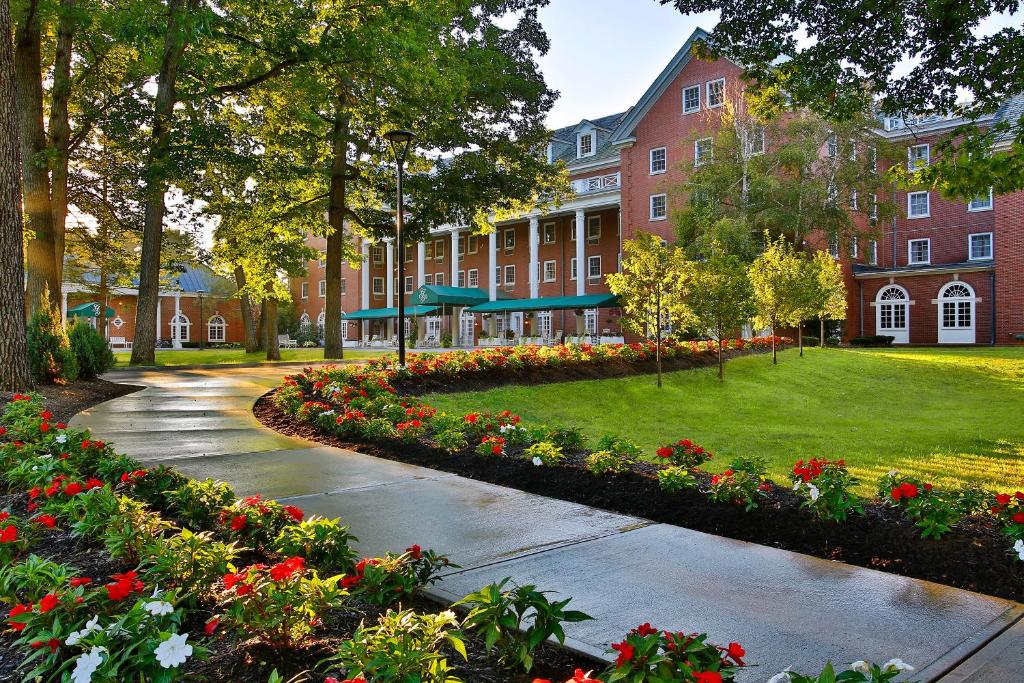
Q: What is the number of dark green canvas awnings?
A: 4